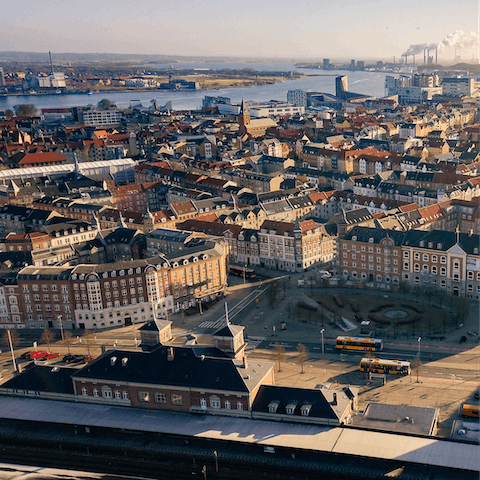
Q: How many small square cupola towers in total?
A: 2